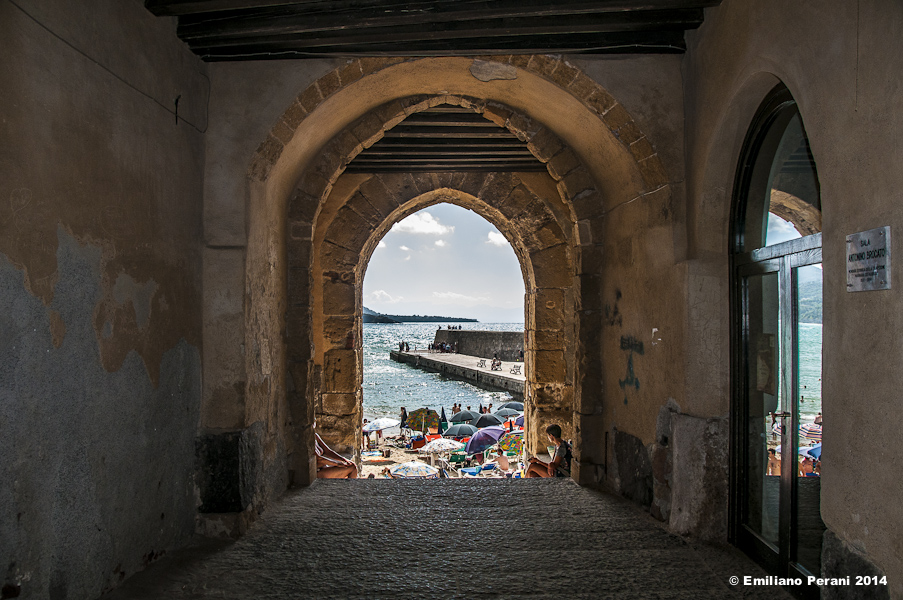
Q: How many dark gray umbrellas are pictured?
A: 5